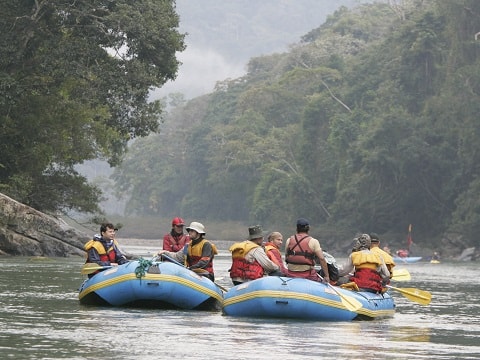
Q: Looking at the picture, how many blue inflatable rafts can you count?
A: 2